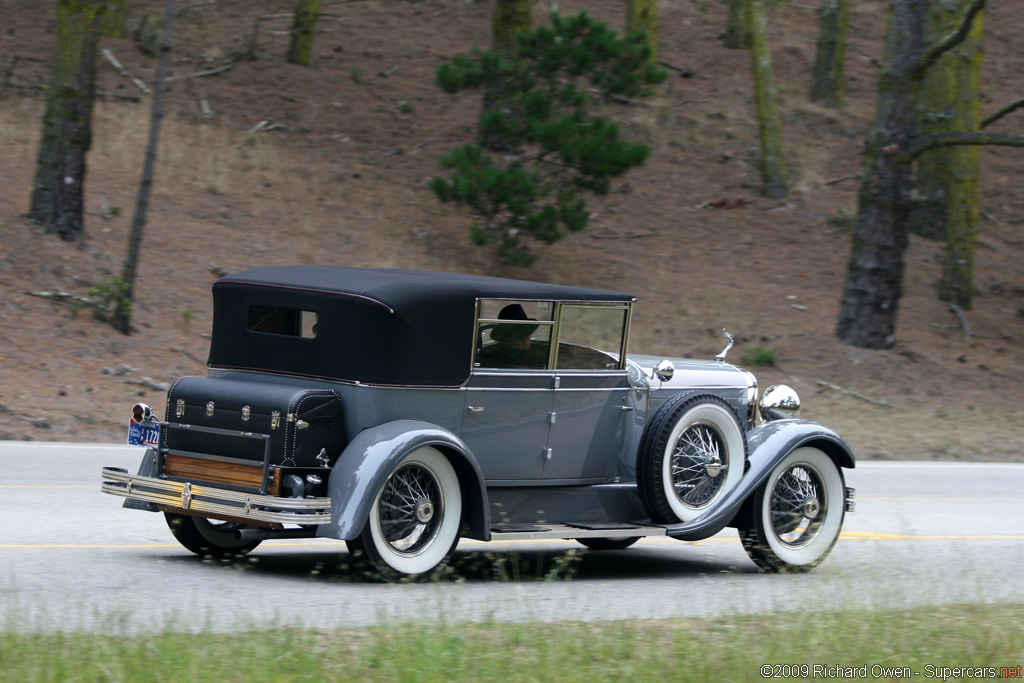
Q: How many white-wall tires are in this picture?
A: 3